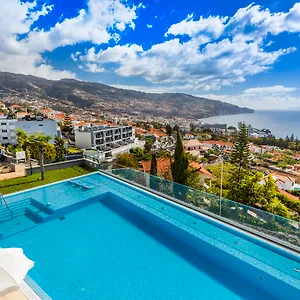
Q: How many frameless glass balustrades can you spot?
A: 1